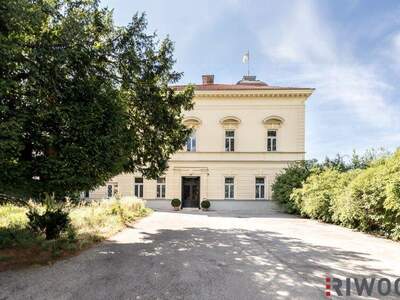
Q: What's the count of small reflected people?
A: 0